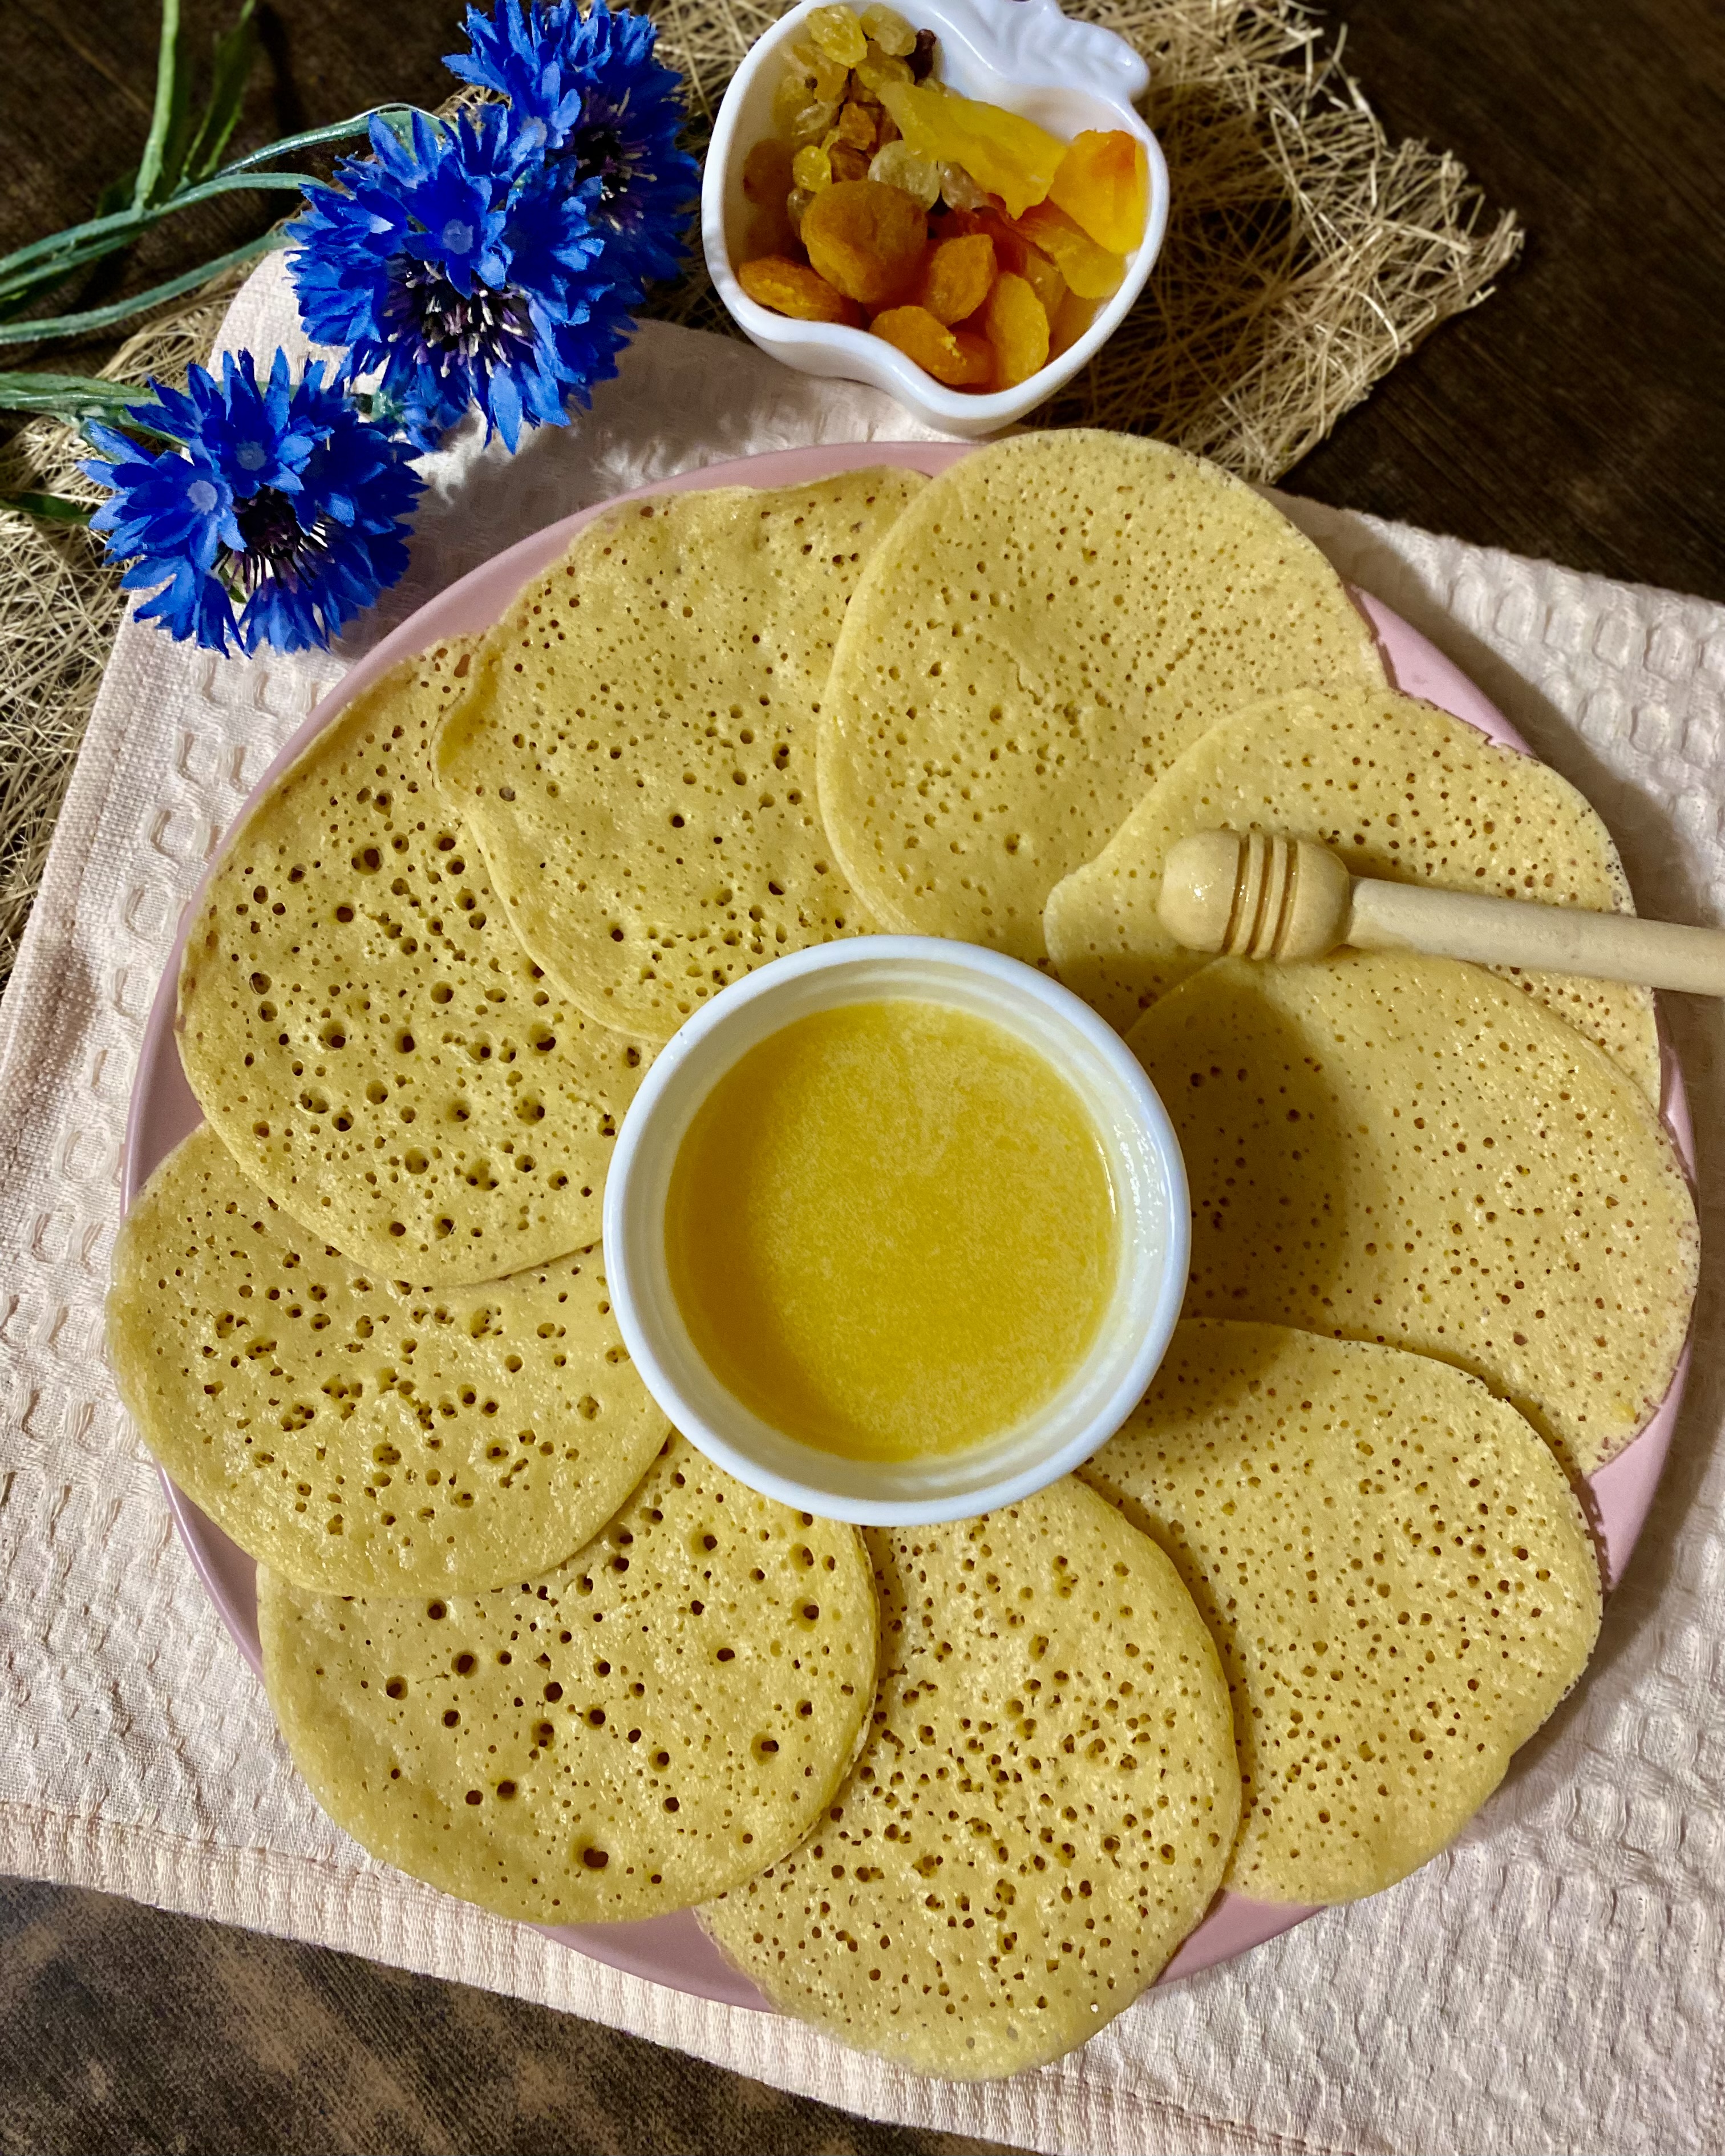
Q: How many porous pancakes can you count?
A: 9